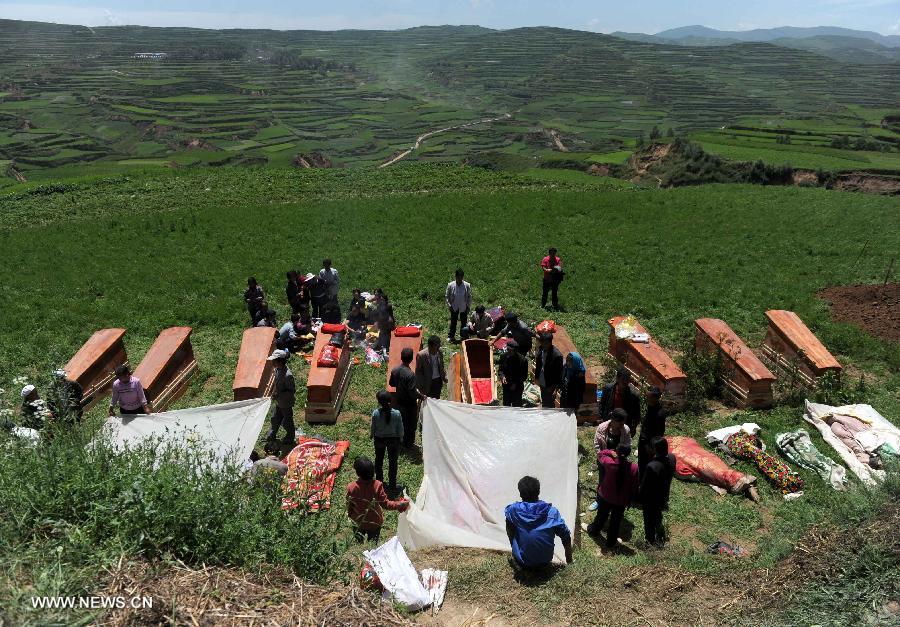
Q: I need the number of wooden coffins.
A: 10